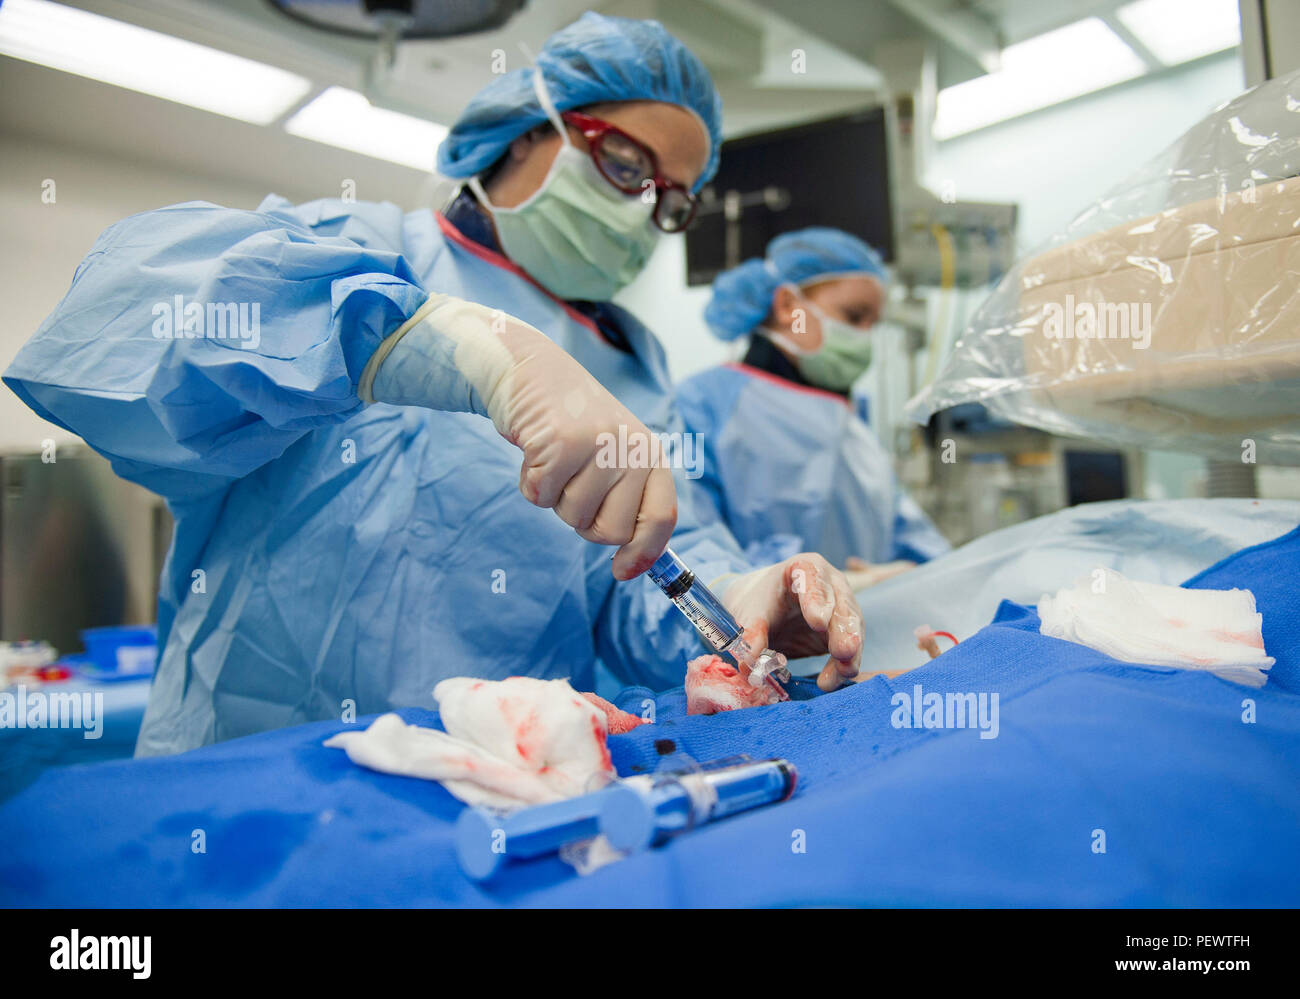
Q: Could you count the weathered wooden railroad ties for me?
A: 0